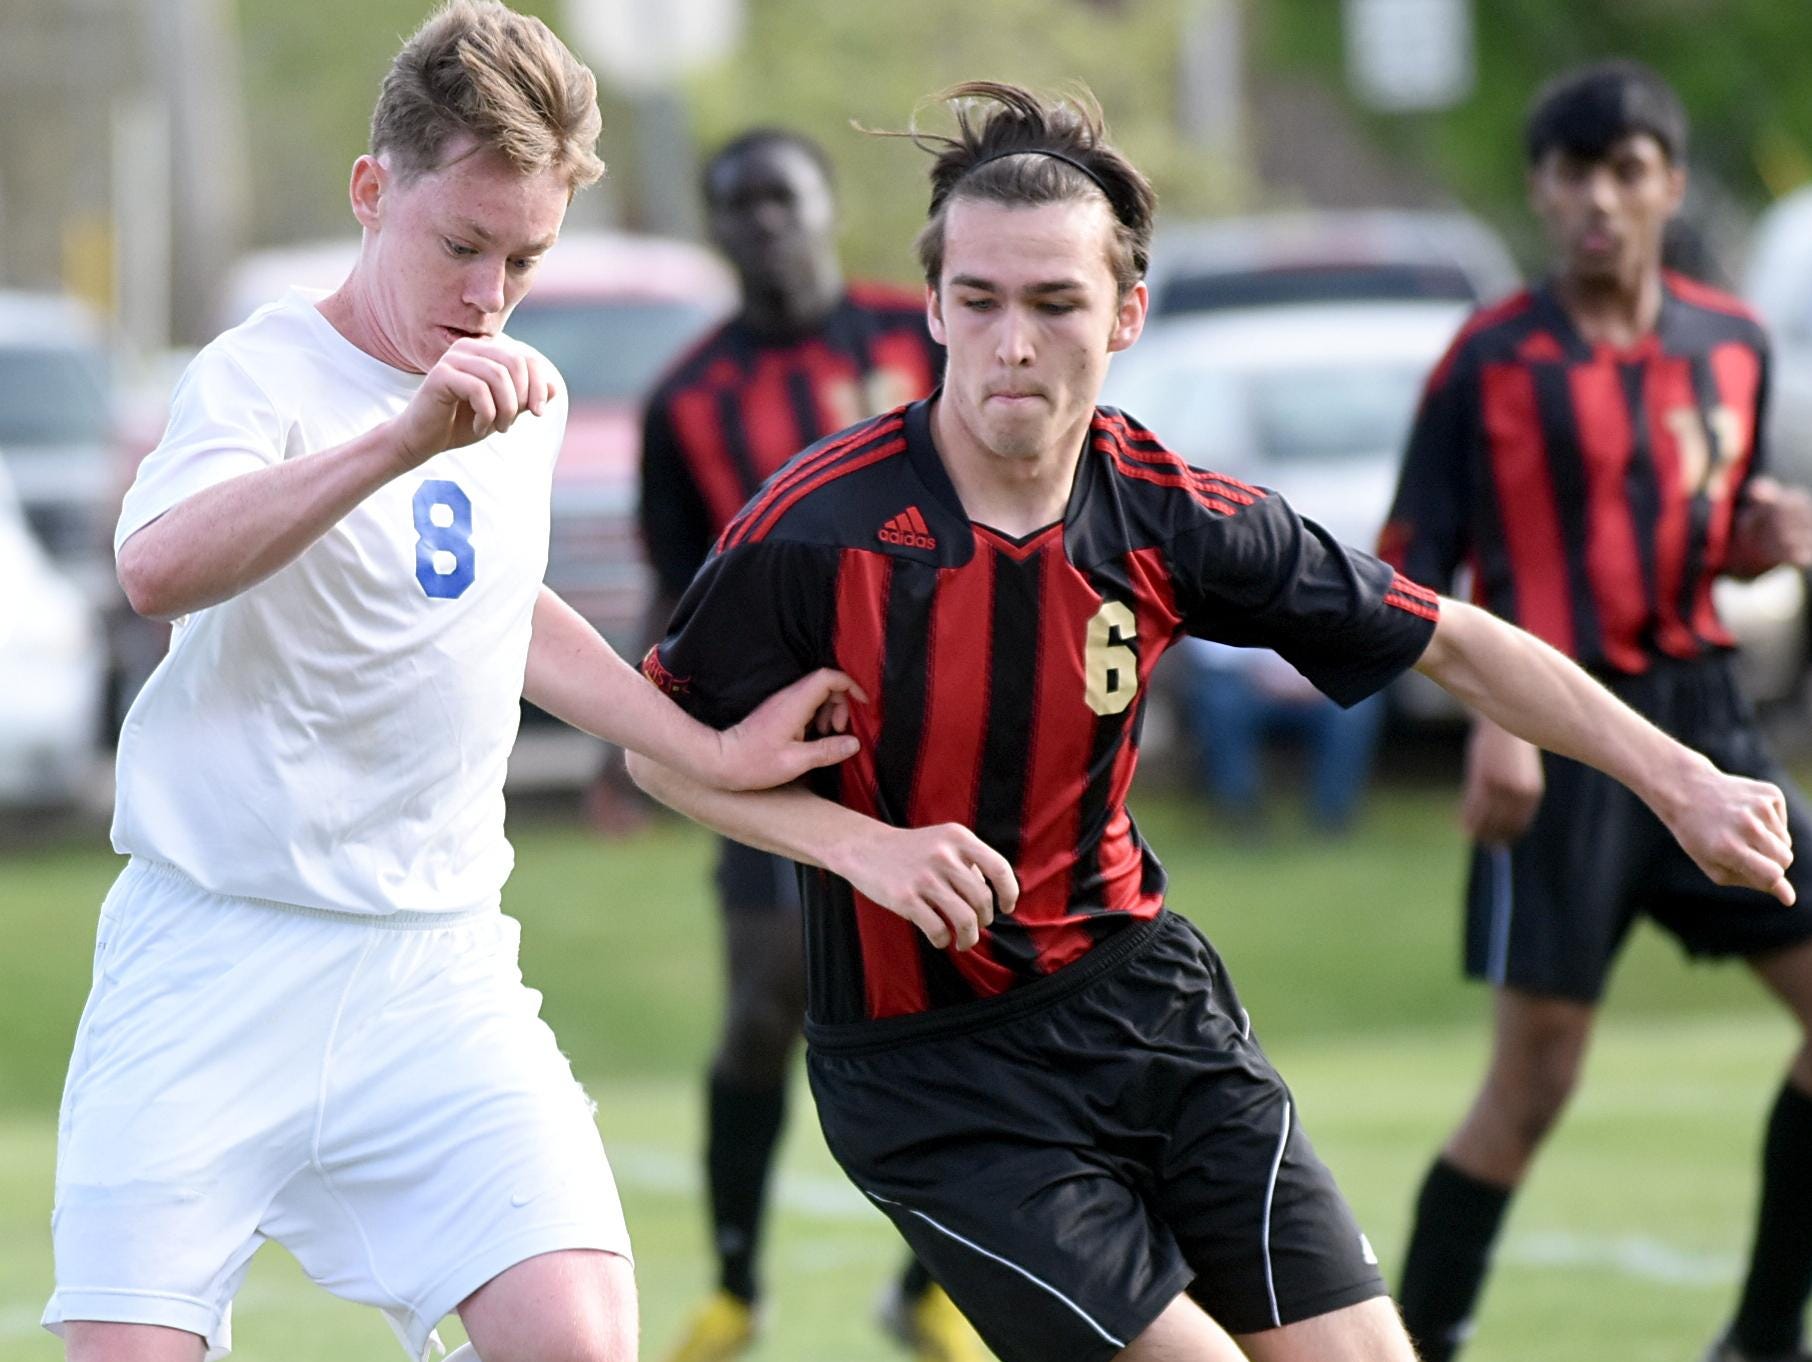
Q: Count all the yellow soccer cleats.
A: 2